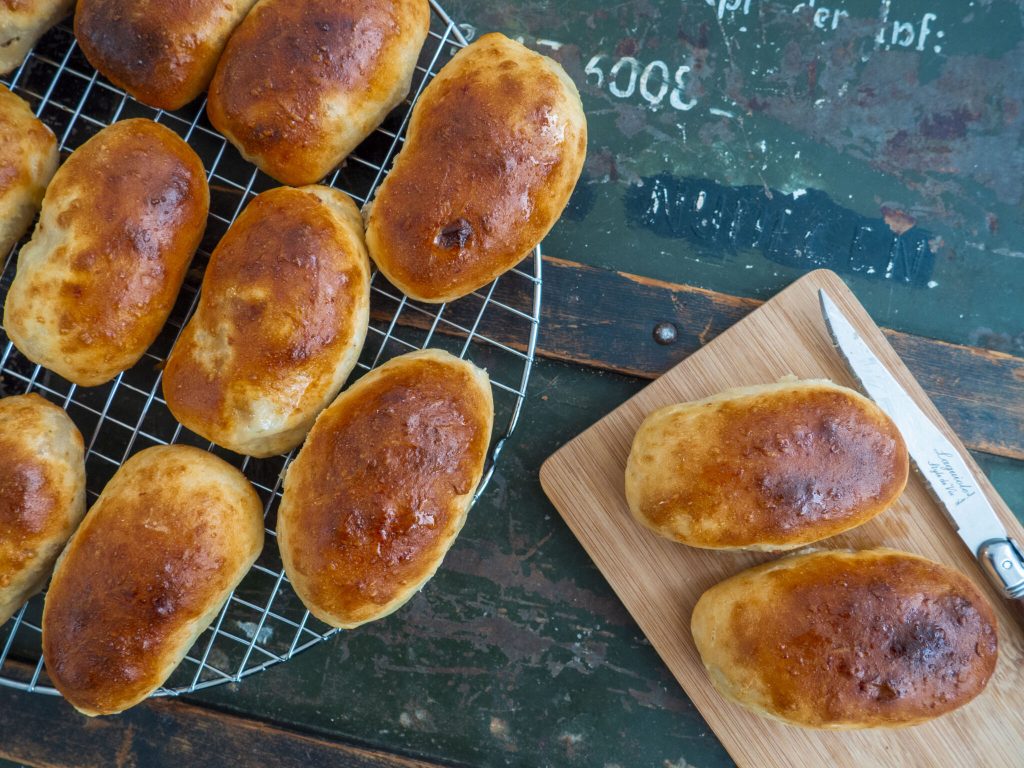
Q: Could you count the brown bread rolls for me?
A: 12